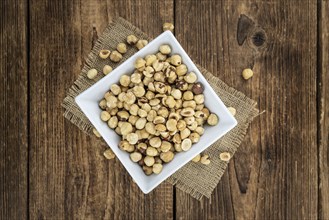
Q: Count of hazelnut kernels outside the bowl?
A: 15